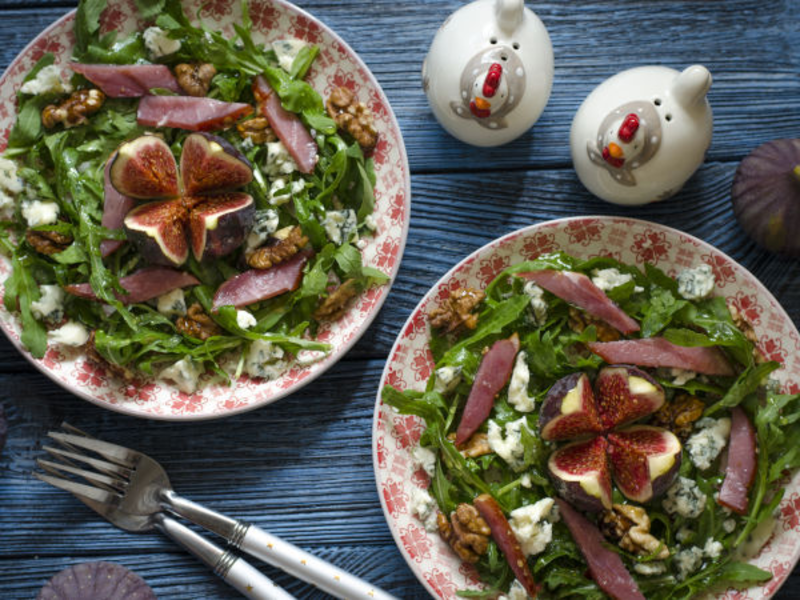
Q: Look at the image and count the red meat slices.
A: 12